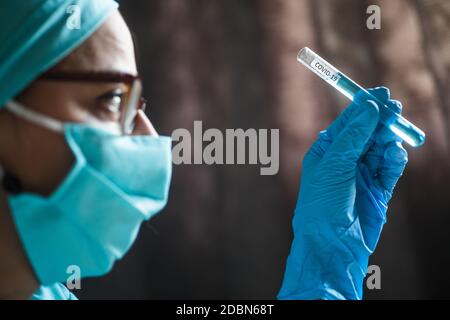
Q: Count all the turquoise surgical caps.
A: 1